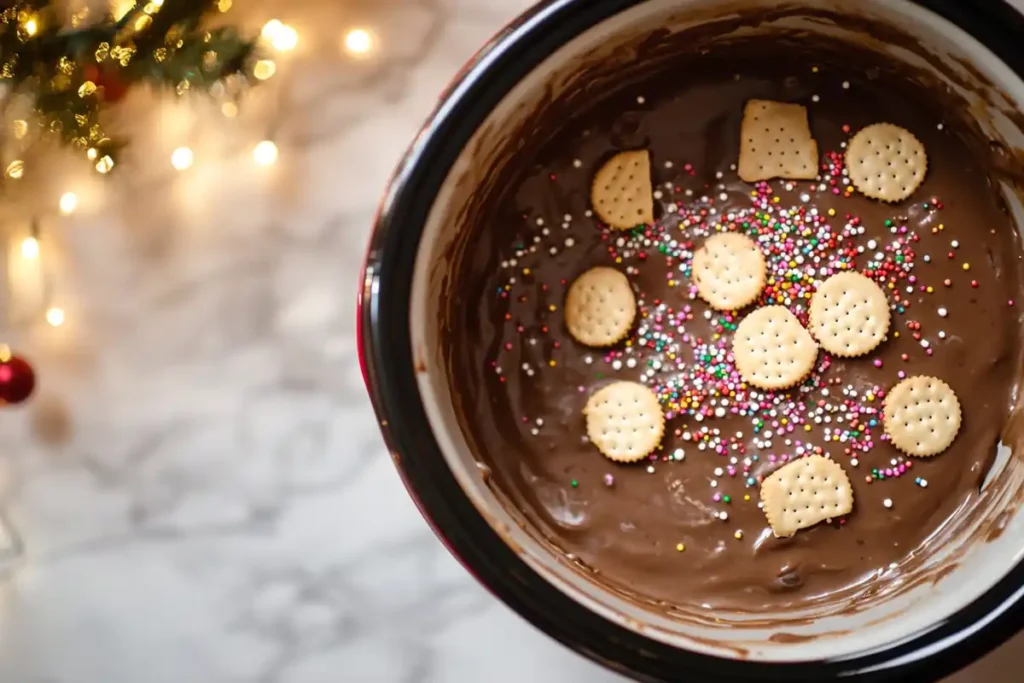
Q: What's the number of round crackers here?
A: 7